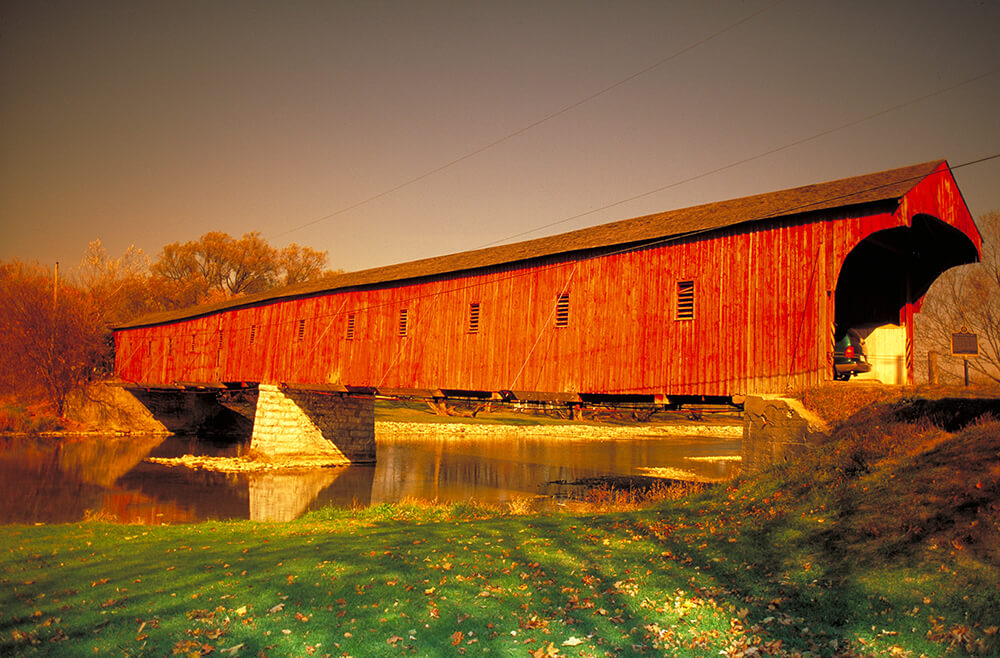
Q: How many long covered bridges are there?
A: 1